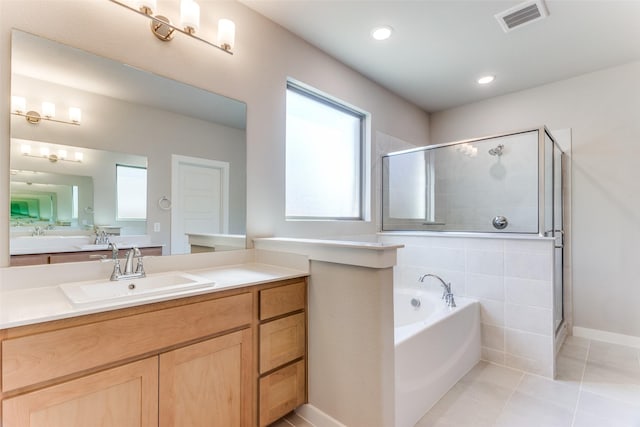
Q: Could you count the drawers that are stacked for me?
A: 3